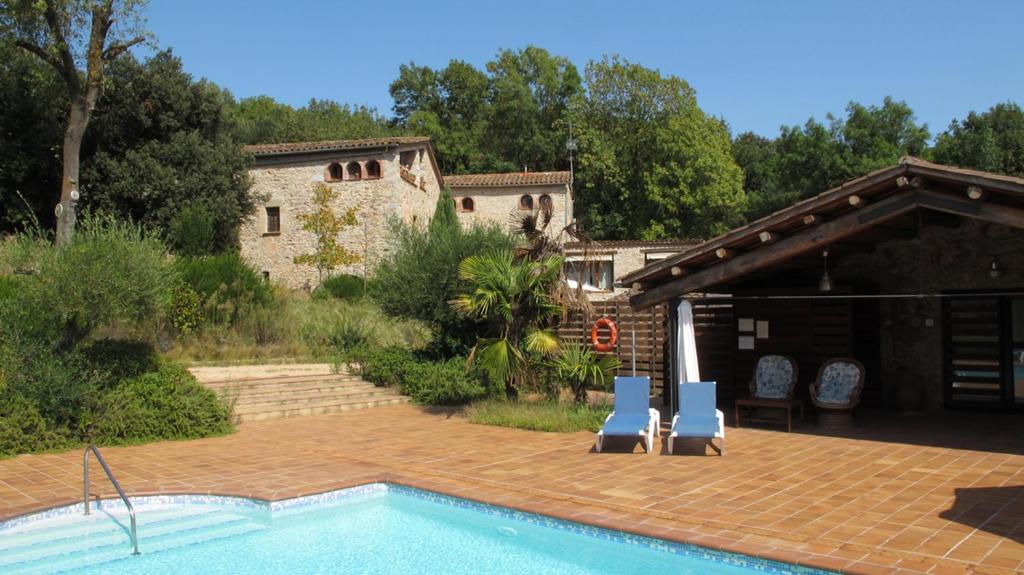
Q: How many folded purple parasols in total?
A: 0